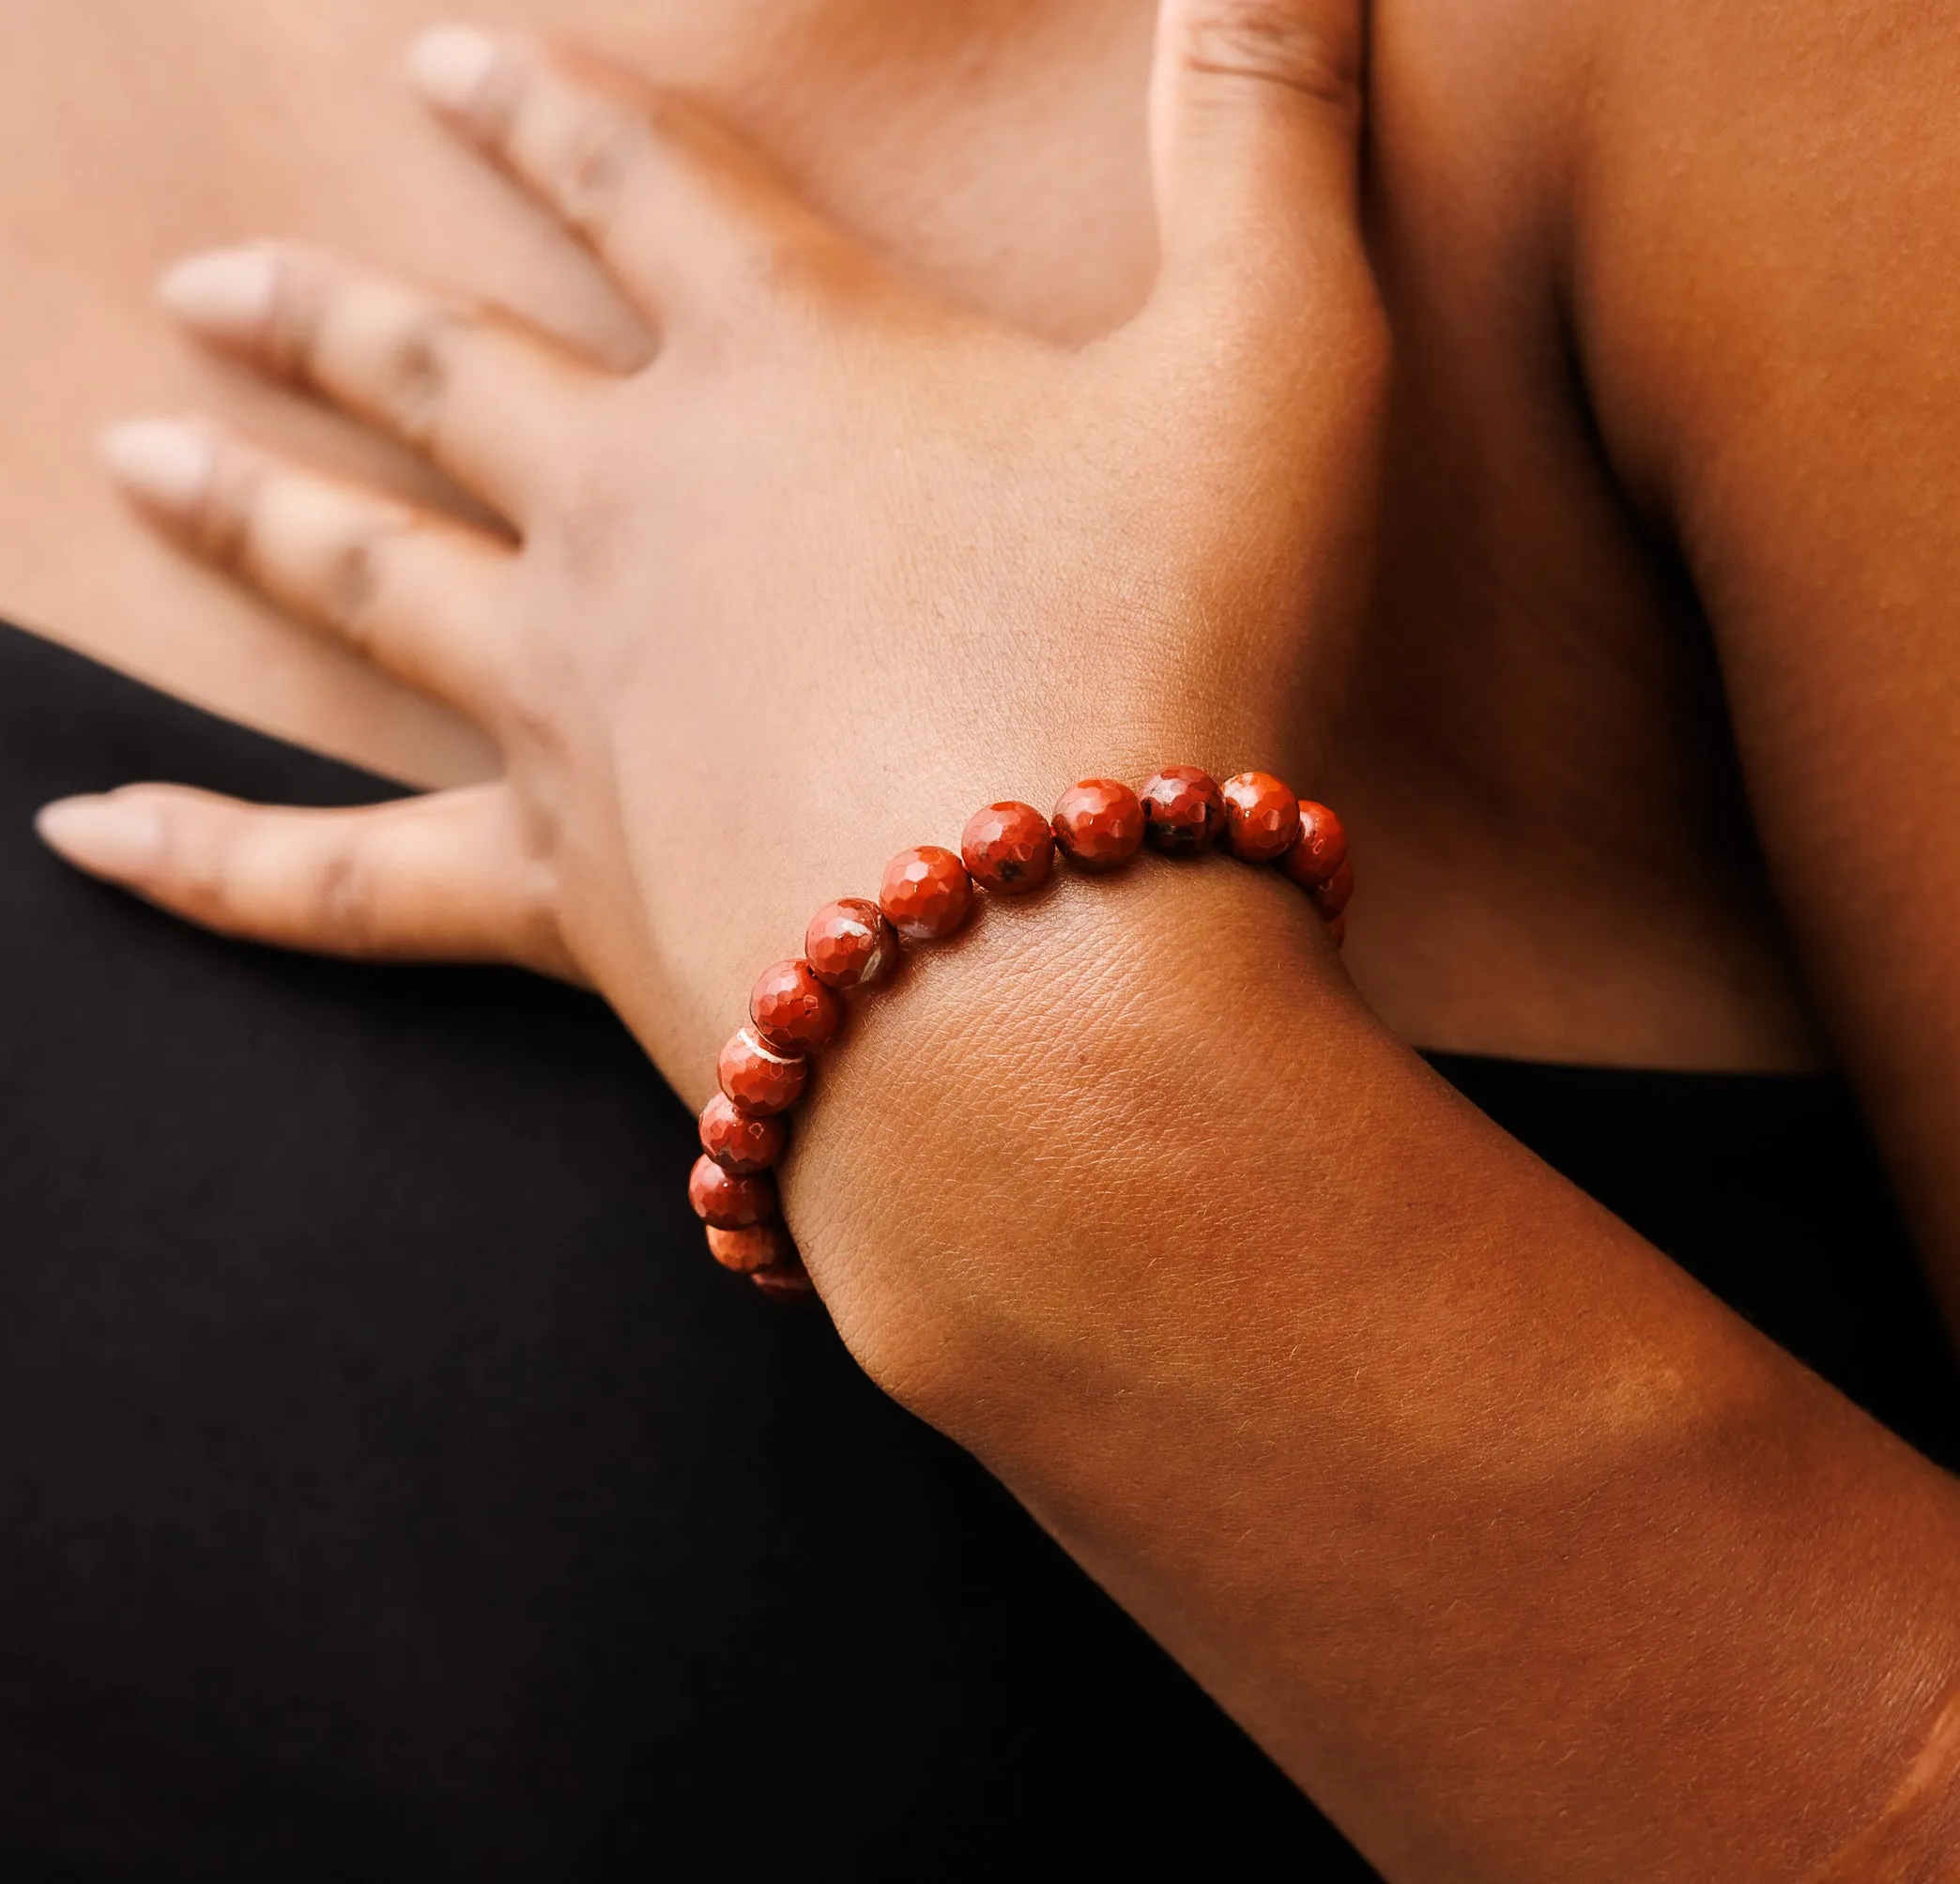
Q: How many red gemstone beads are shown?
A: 15